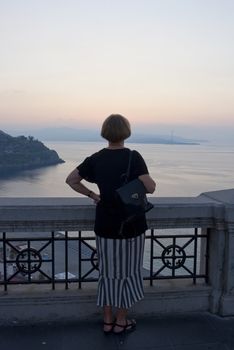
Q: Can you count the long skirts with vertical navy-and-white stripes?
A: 1